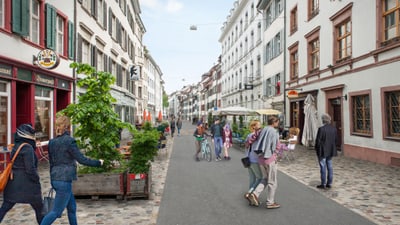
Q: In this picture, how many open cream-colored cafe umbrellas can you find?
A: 2